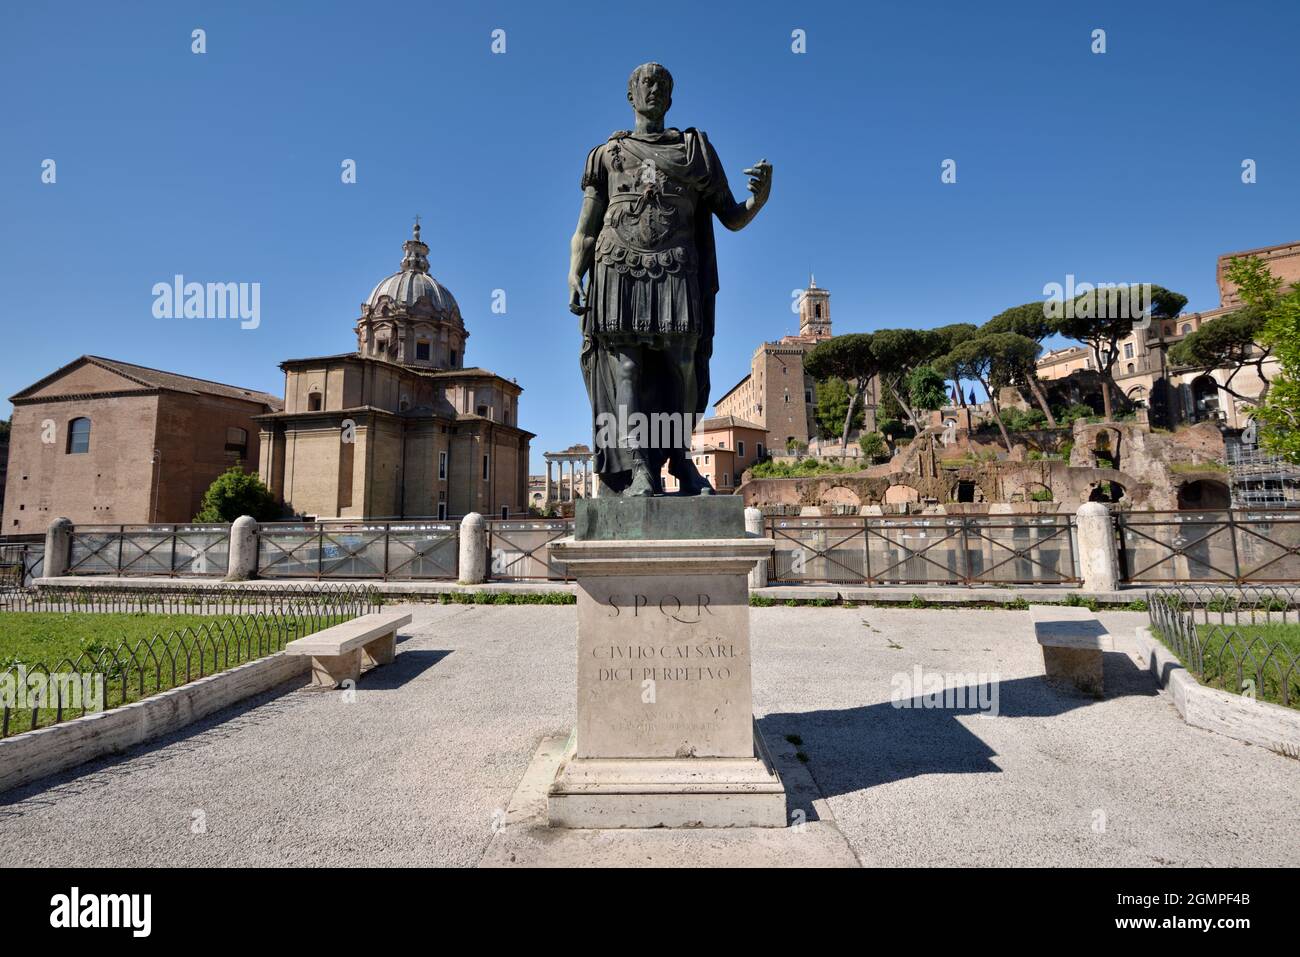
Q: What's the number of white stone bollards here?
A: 5